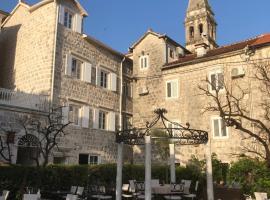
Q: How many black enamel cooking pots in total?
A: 0